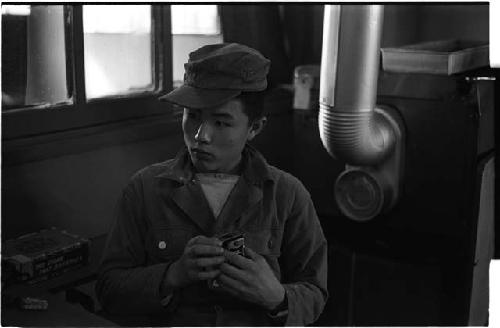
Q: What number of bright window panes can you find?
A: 2